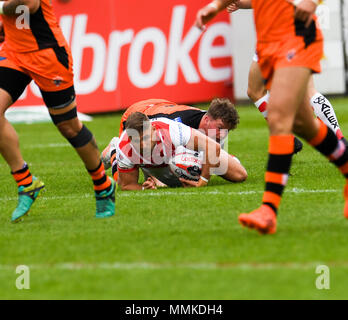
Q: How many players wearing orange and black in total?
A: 3